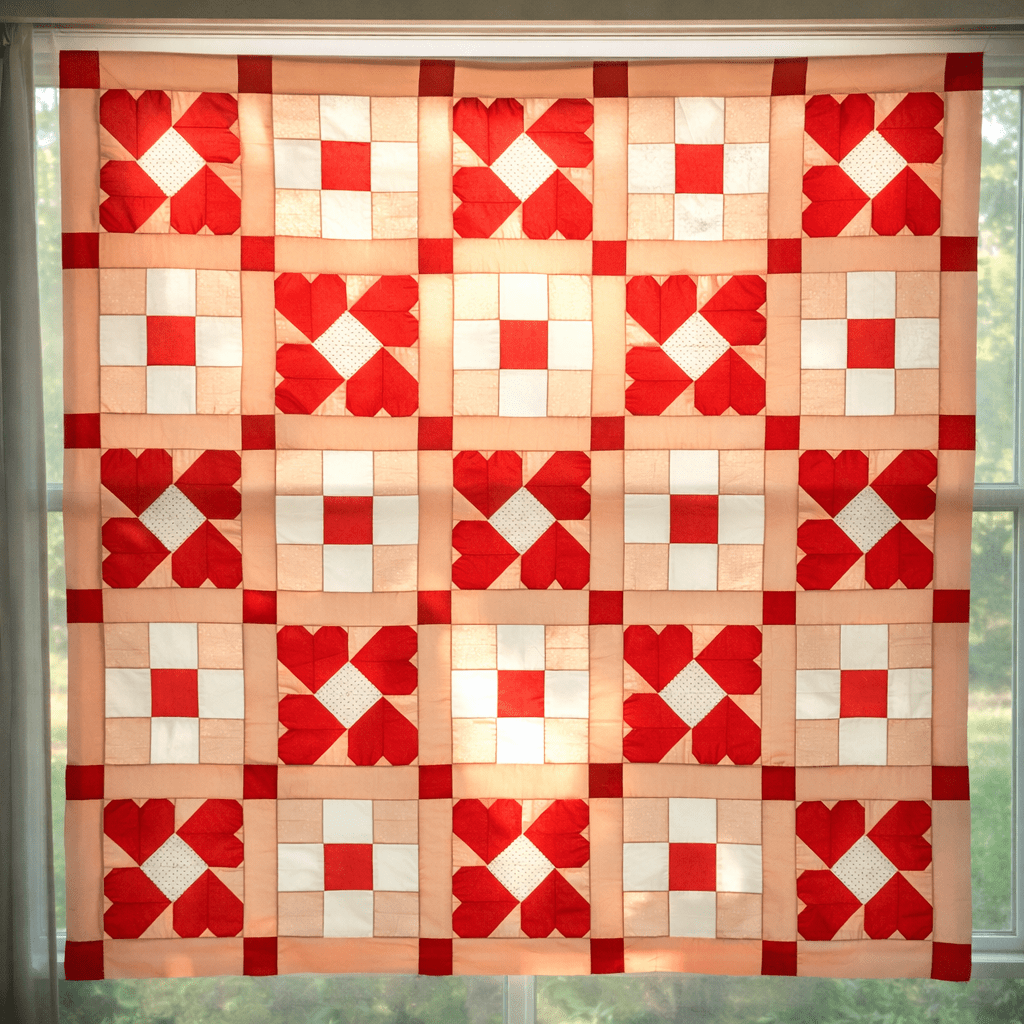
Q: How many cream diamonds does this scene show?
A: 13